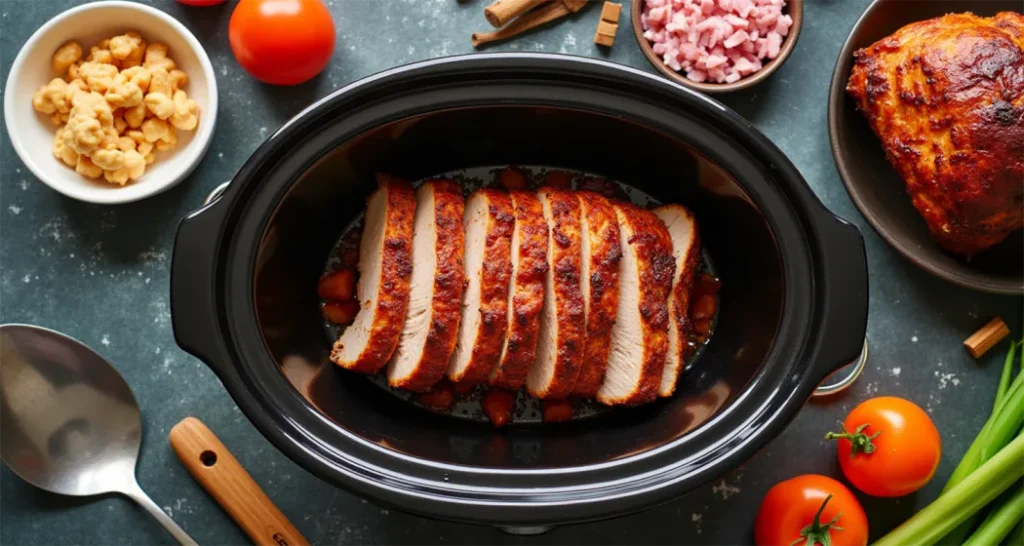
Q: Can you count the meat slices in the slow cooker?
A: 8